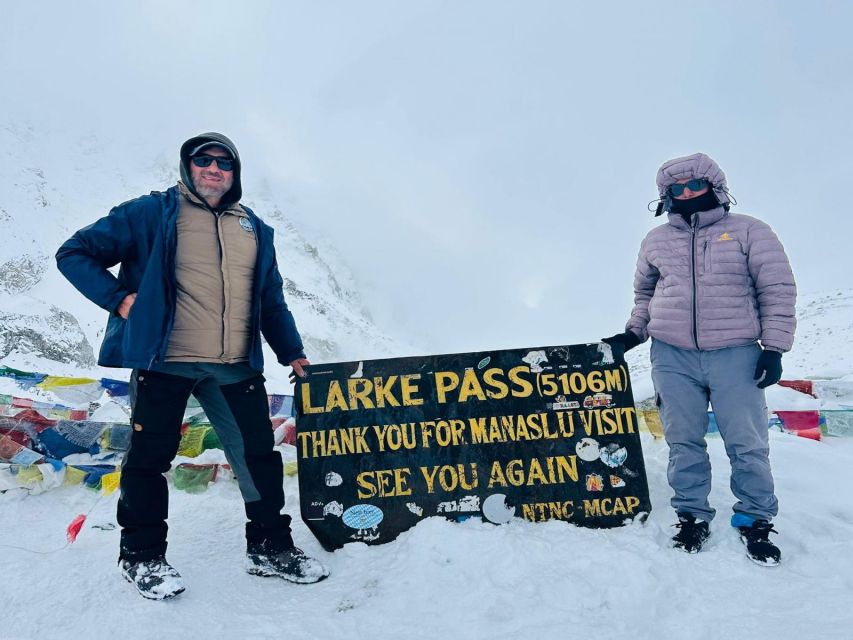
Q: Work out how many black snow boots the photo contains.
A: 4